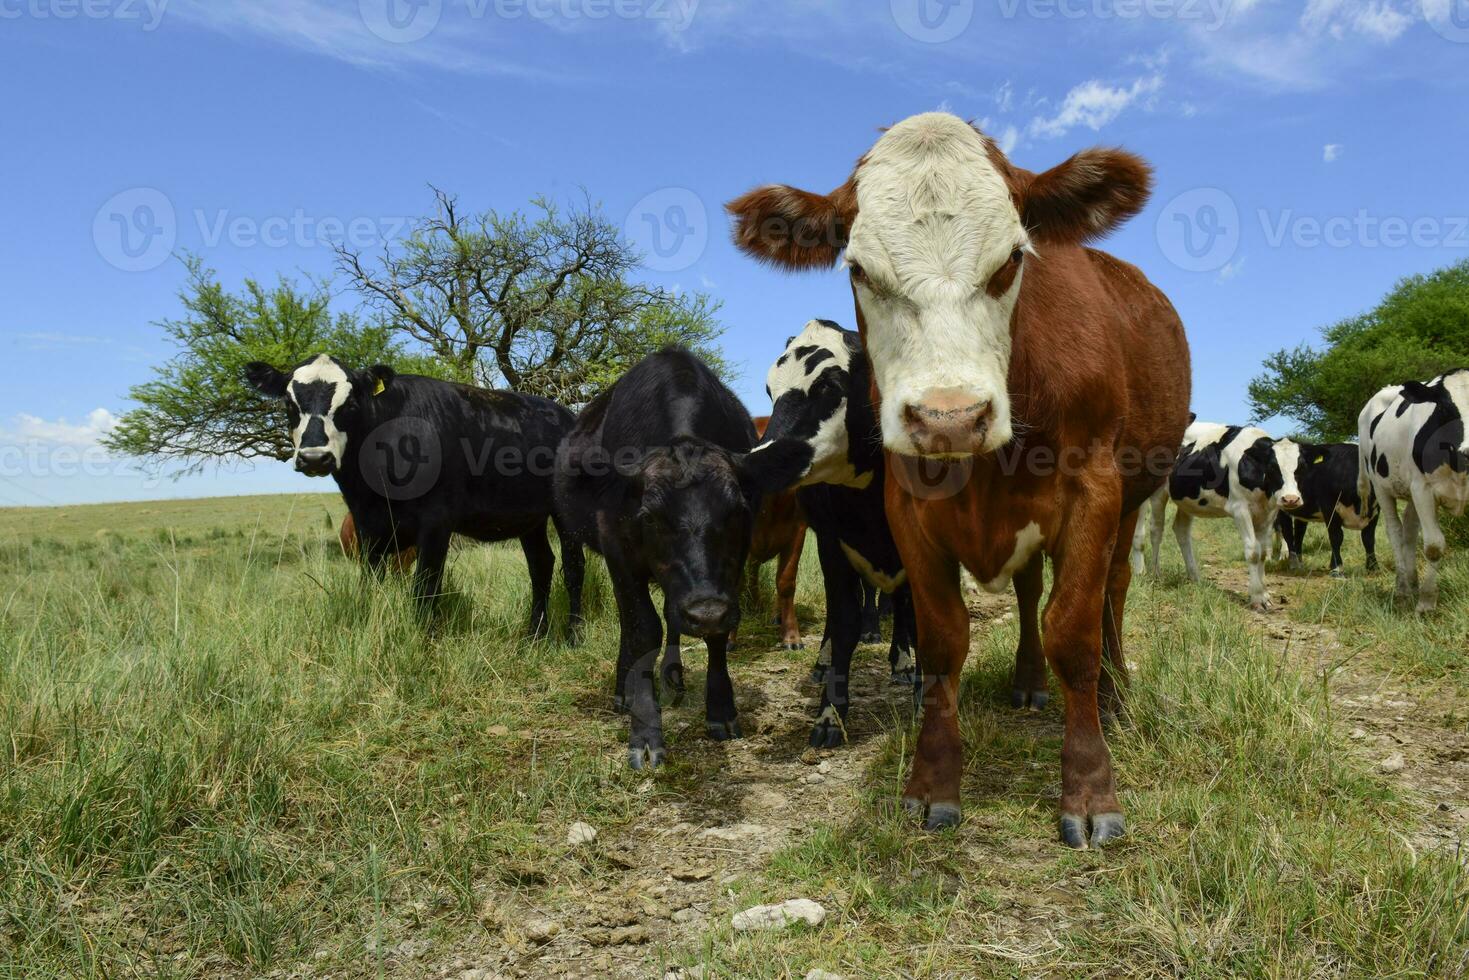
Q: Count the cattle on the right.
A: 3